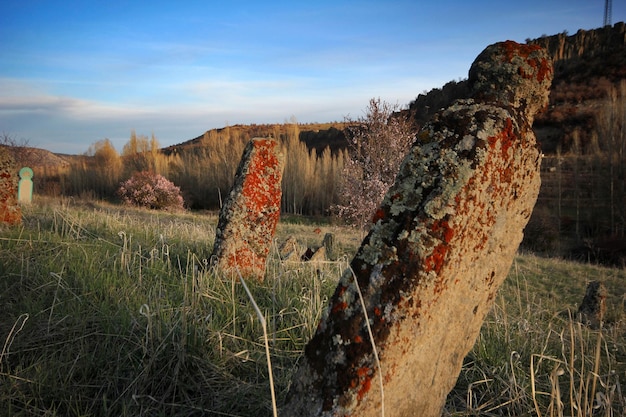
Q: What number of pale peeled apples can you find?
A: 0